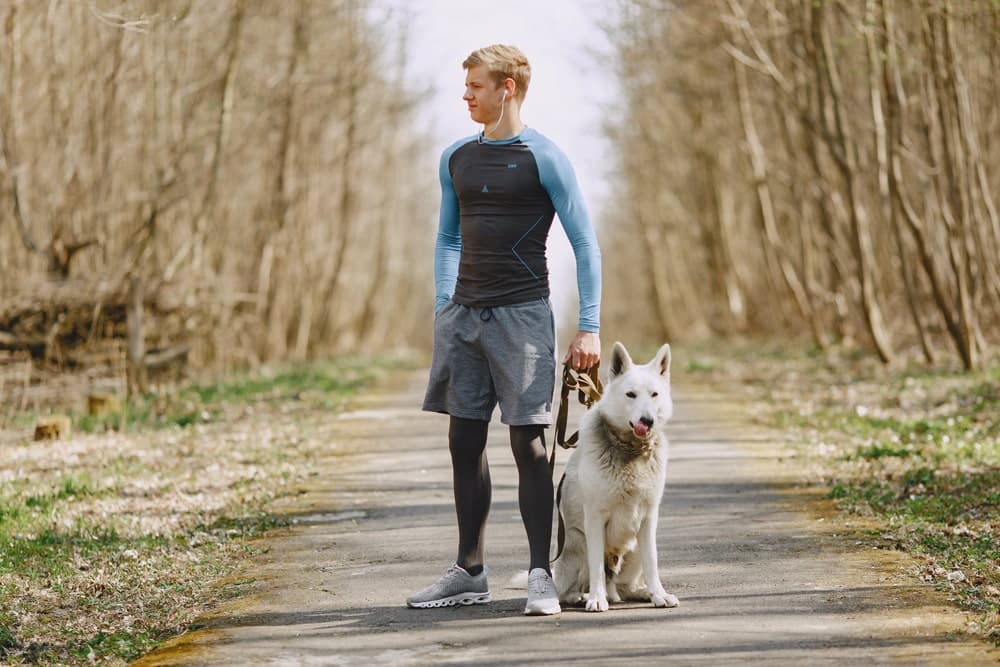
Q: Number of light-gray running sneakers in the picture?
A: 2